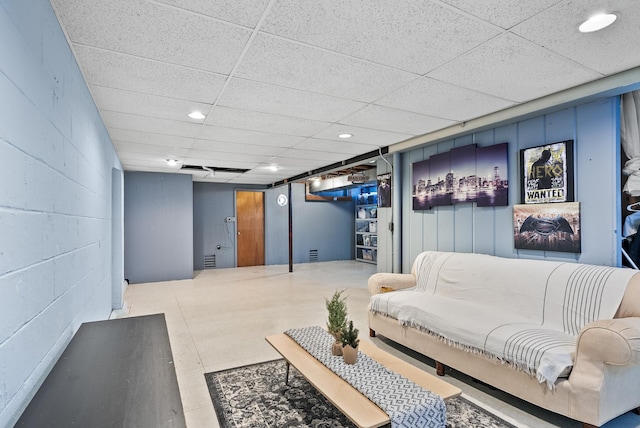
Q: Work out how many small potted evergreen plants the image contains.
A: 2